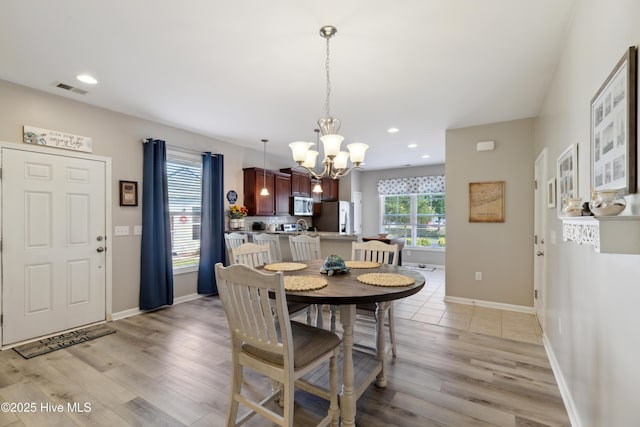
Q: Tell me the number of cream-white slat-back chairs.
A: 6